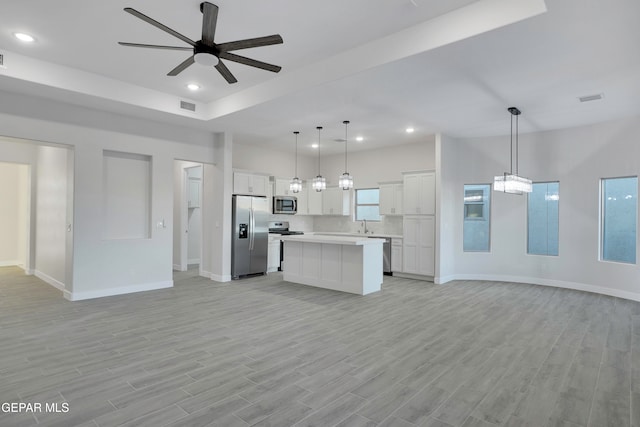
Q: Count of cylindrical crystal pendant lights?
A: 3